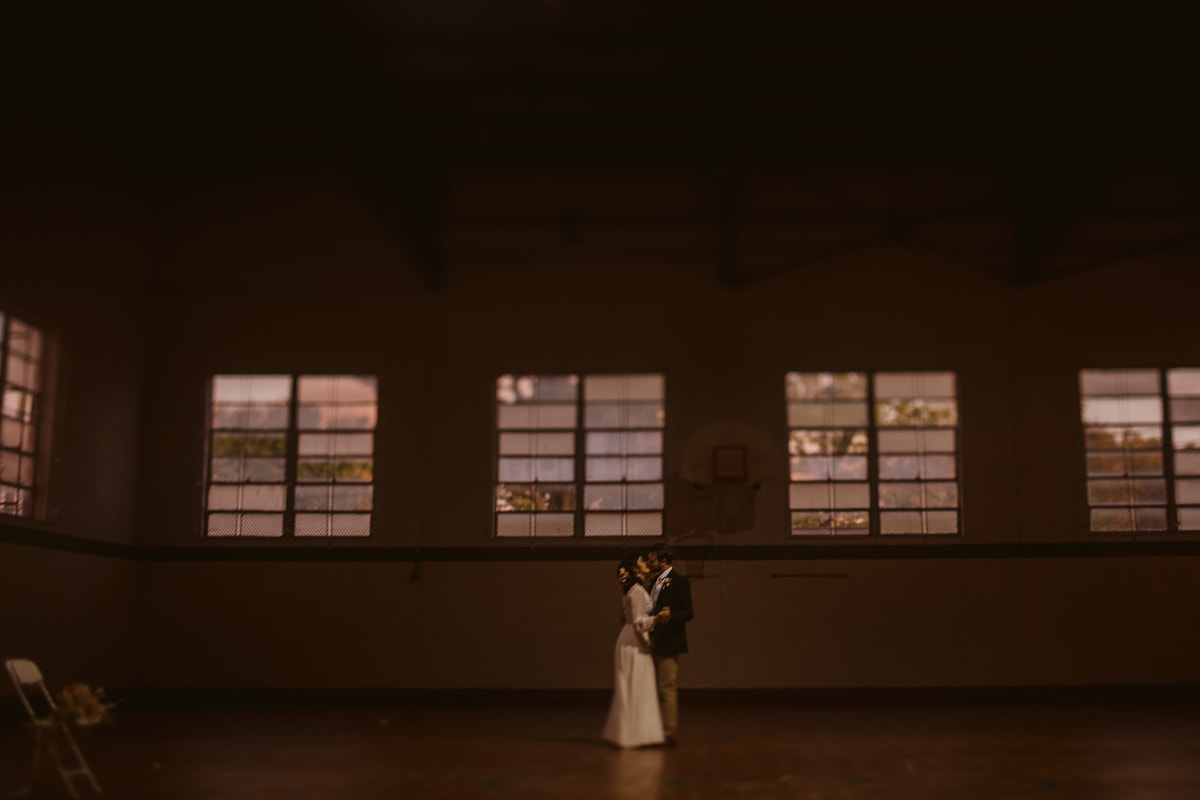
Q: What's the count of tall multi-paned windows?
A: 5